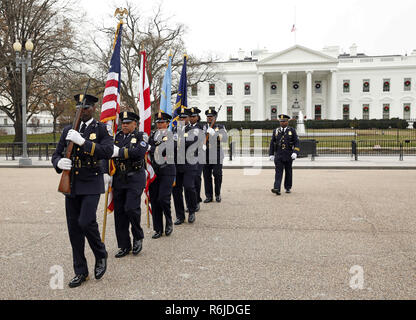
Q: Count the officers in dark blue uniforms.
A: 7